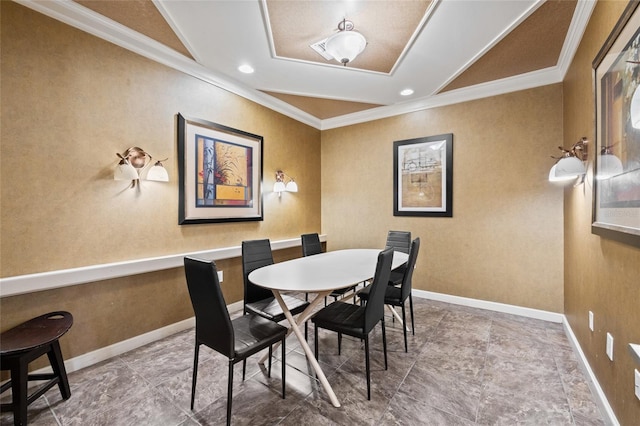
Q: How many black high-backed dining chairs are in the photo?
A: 6